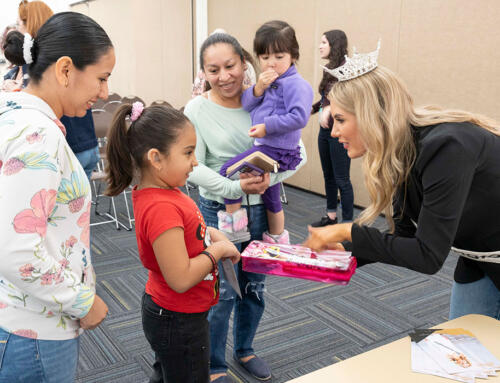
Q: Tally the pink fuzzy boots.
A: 2